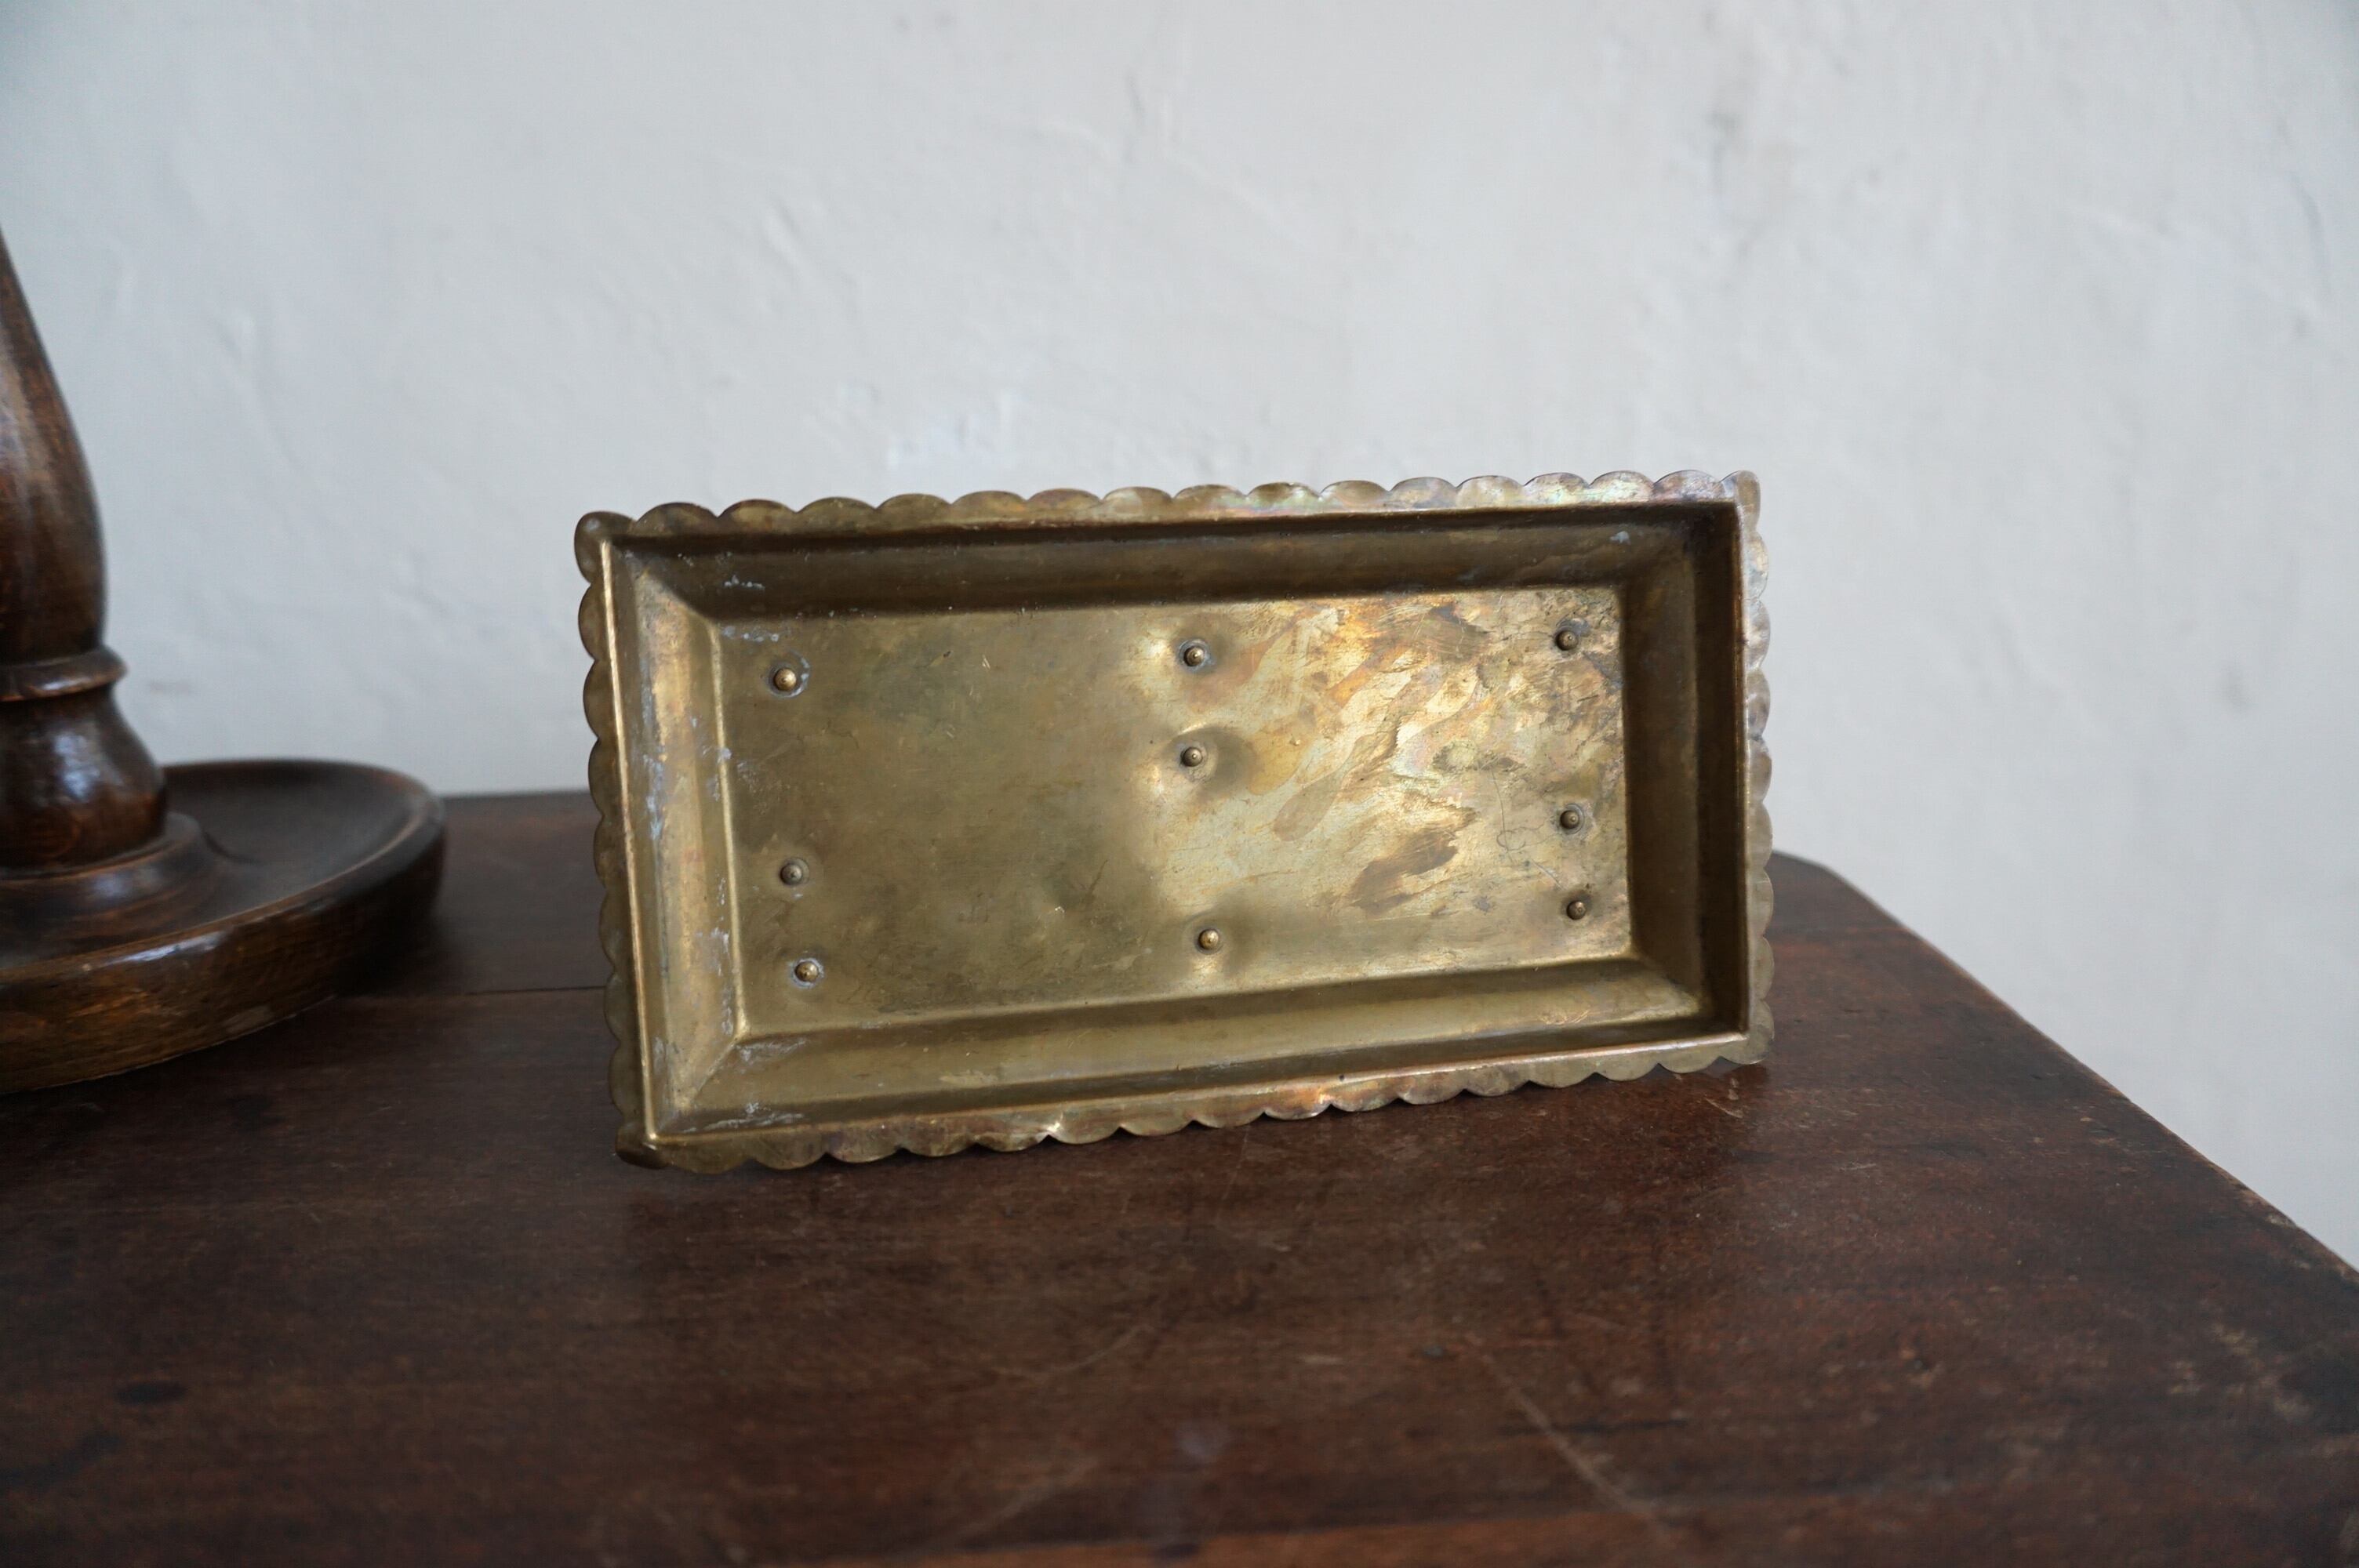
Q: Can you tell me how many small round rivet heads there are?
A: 9